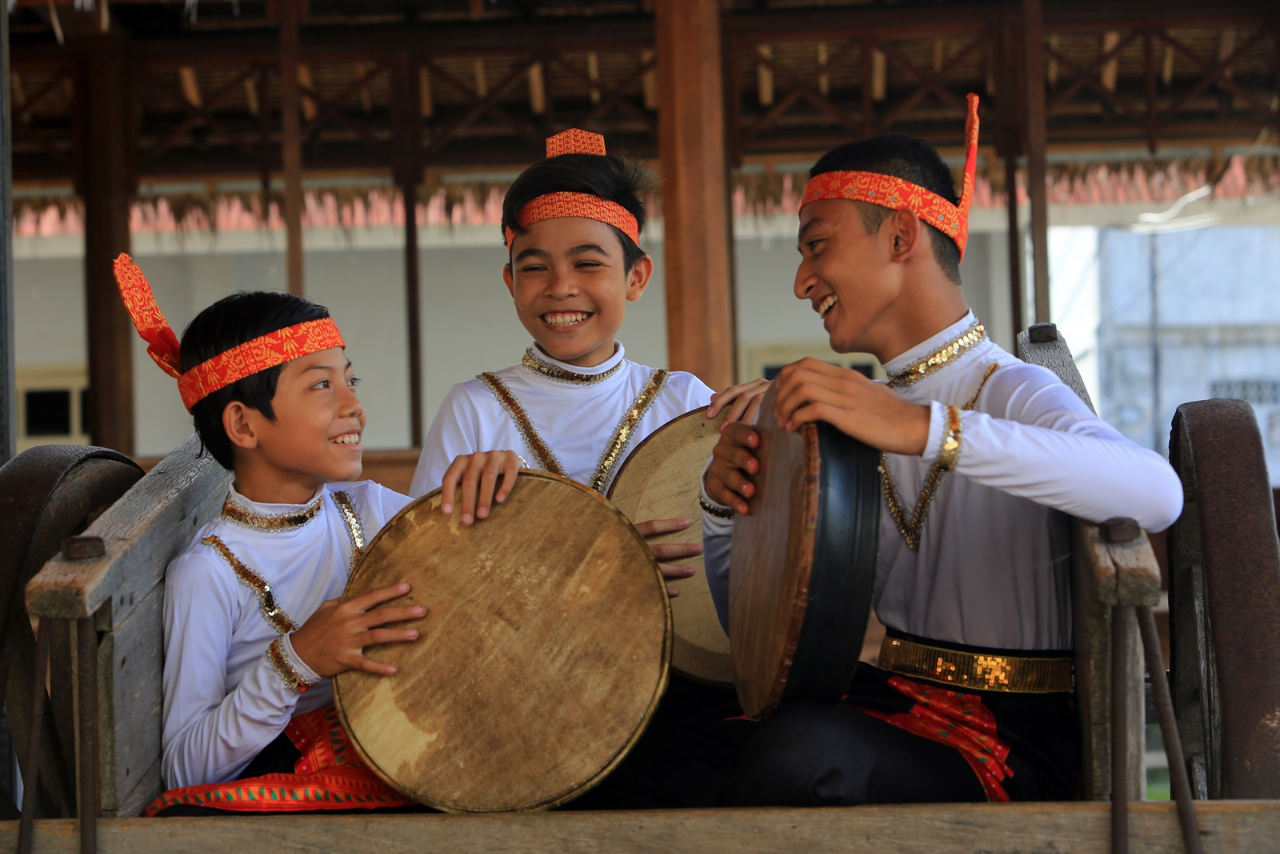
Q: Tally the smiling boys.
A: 3